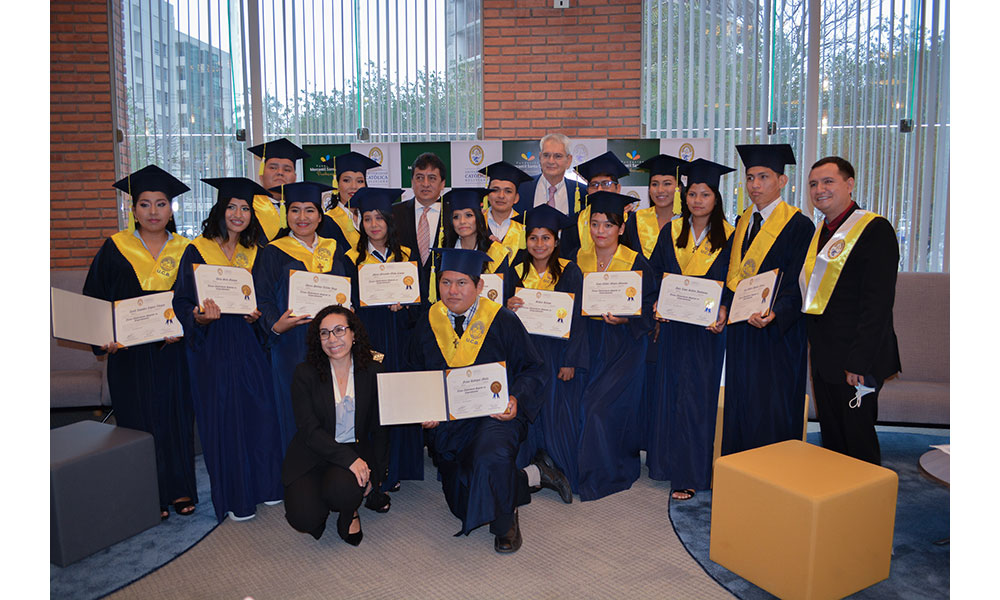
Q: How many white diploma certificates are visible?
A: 10